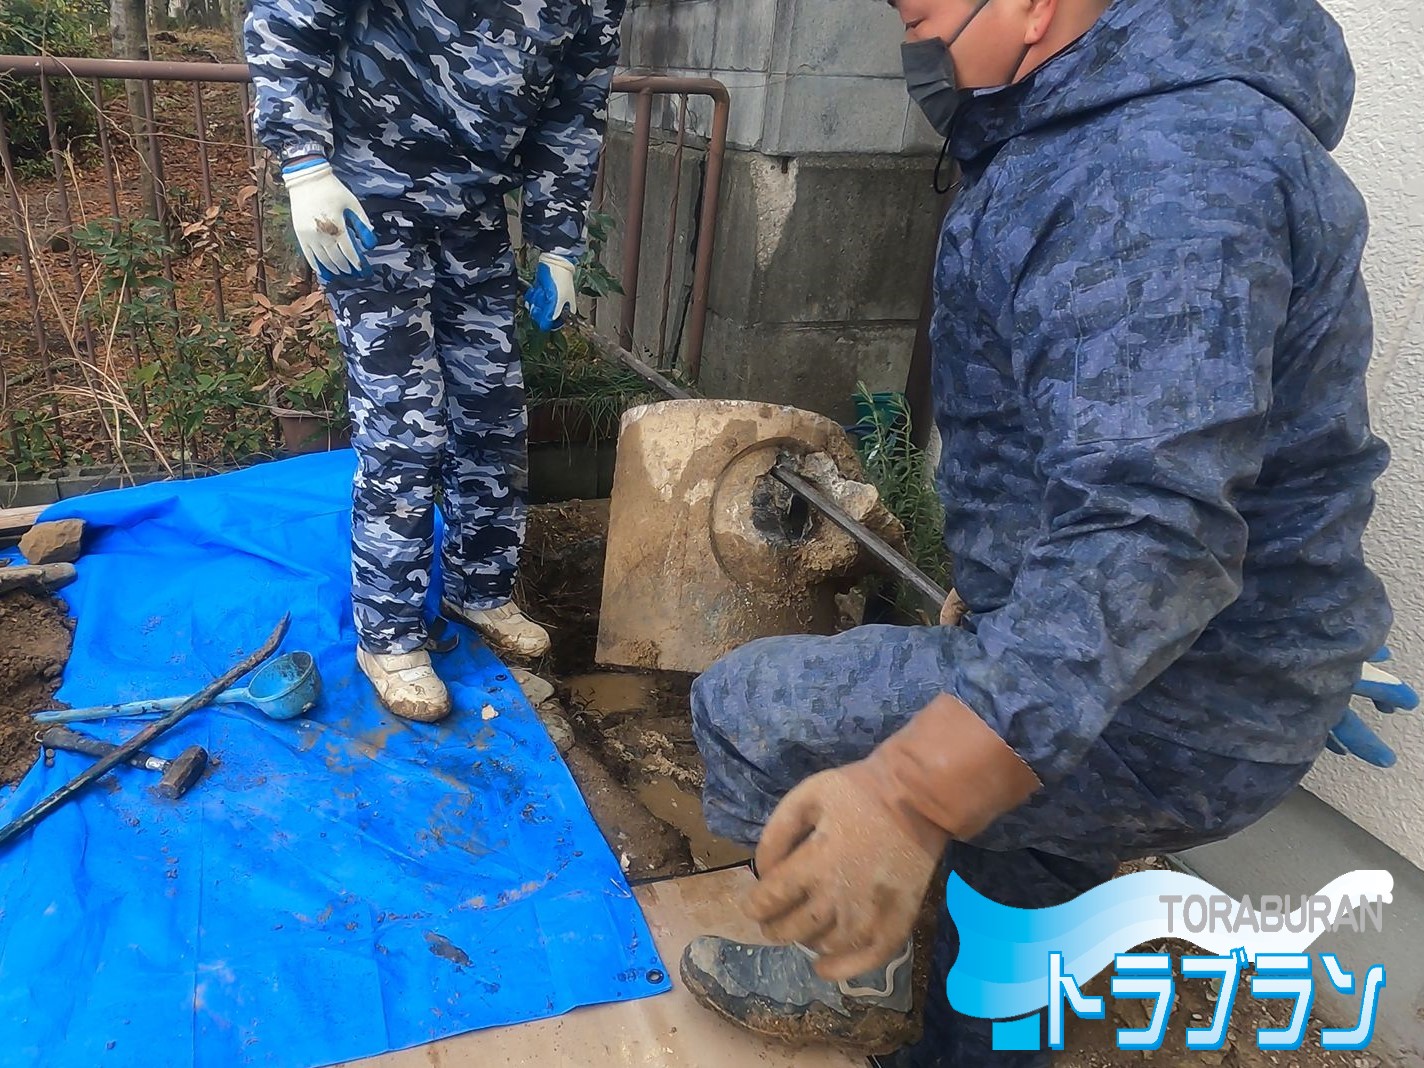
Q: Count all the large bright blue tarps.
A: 1